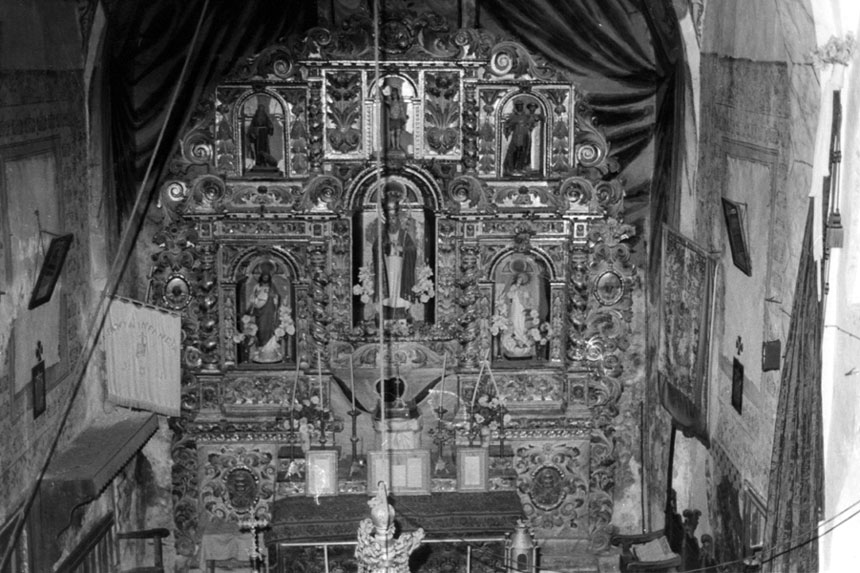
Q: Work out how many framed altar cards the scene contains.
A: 3